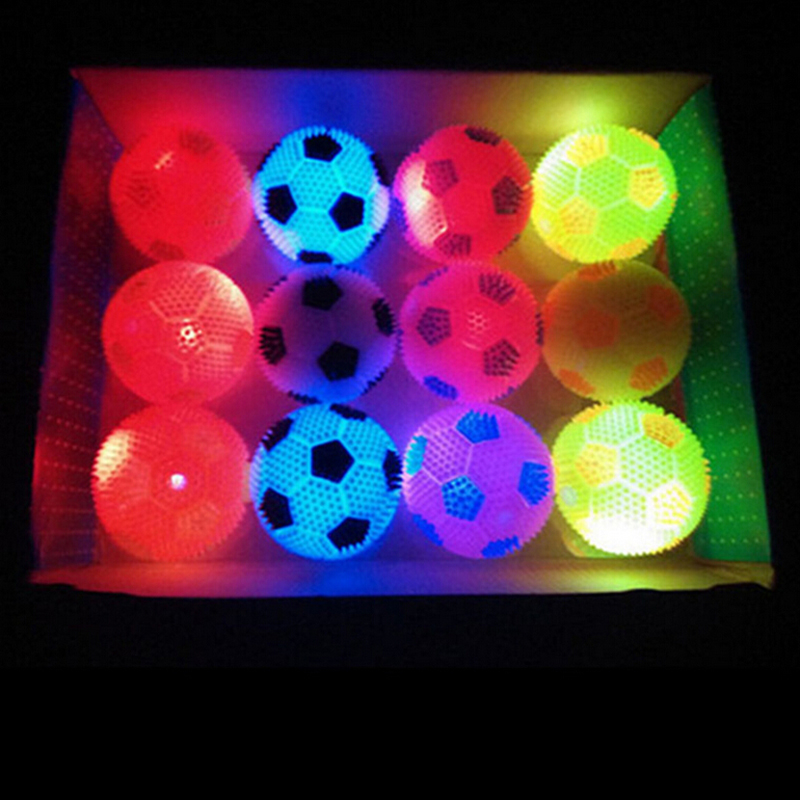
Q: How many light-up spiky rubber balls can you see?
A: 12